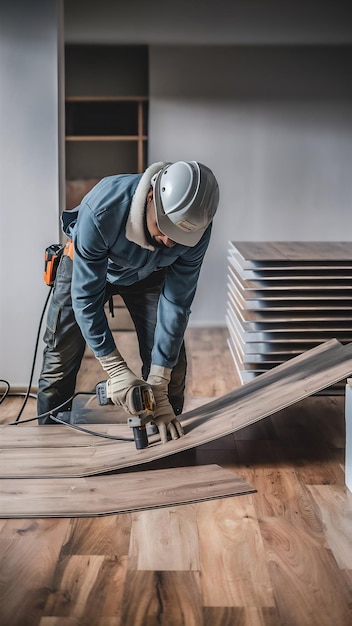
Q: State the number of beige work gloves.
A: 2